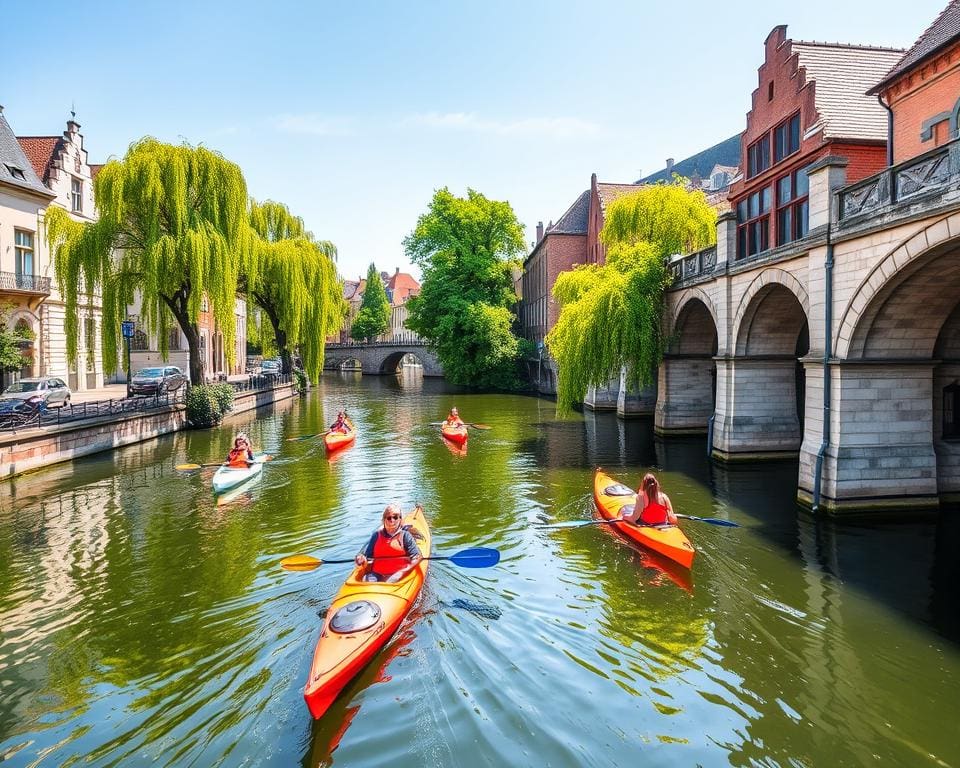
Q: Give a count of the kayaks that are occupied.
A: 5